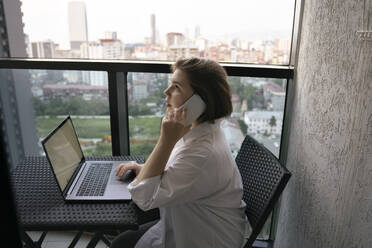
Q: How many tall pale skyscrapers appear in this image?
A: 2